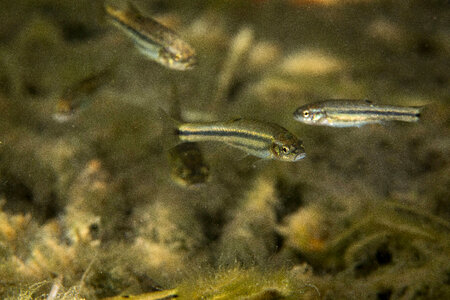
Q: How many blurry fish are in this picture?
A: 2